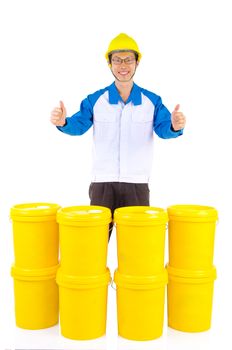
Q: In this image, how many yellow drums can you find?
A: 8